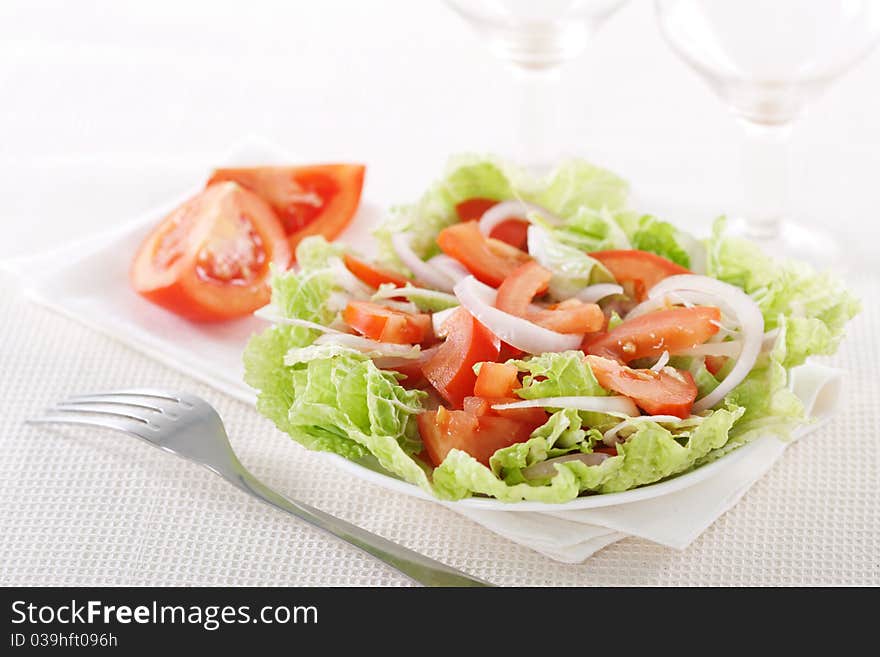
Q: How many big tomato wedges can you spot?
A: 2